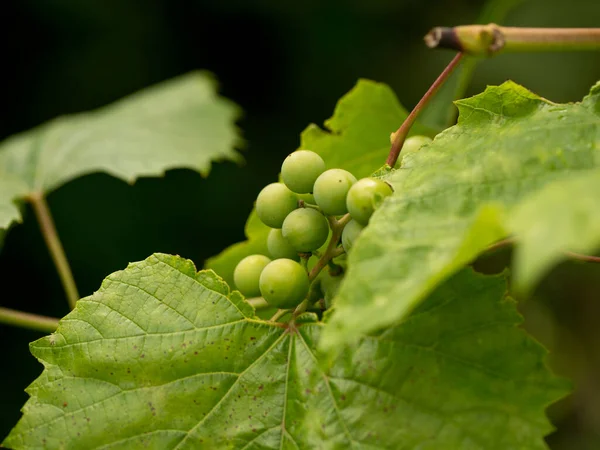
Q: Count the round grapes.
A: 10